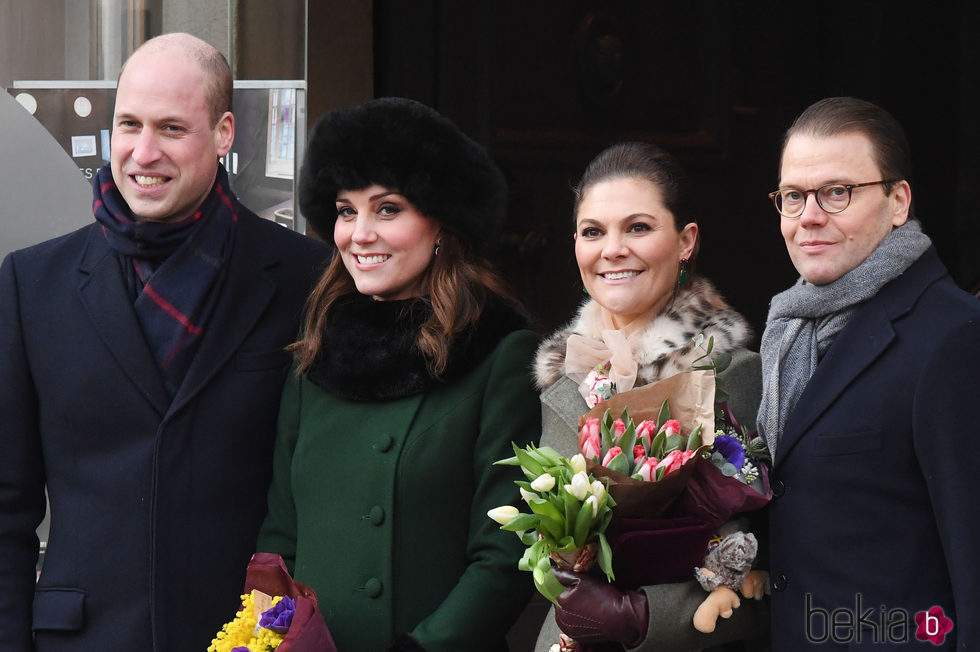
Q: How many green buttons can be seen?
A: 3